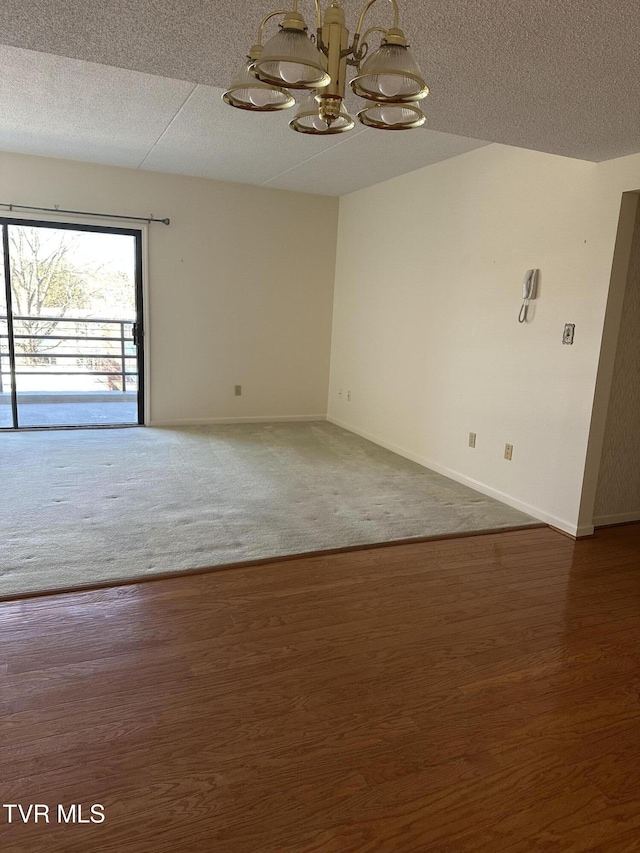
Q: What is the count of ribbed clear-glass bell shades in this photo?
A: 5